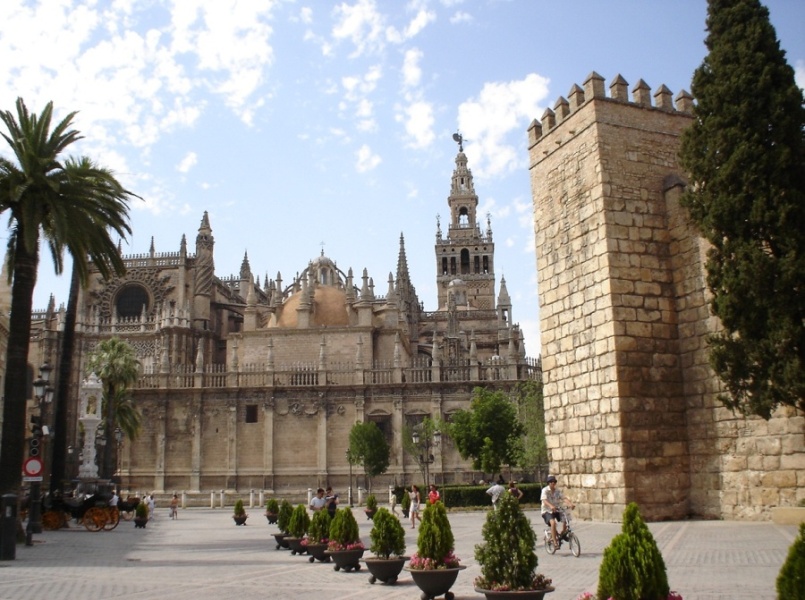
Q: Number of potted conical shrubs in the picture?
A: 14